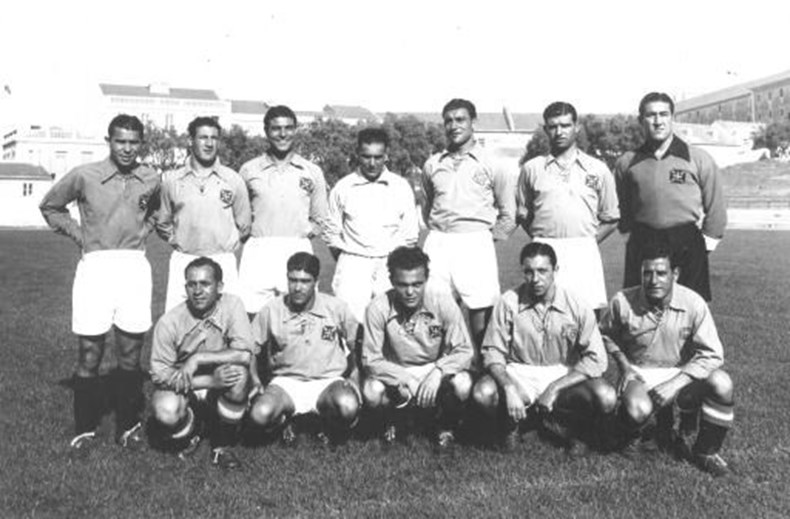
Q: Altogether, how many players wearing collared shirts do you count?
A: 12